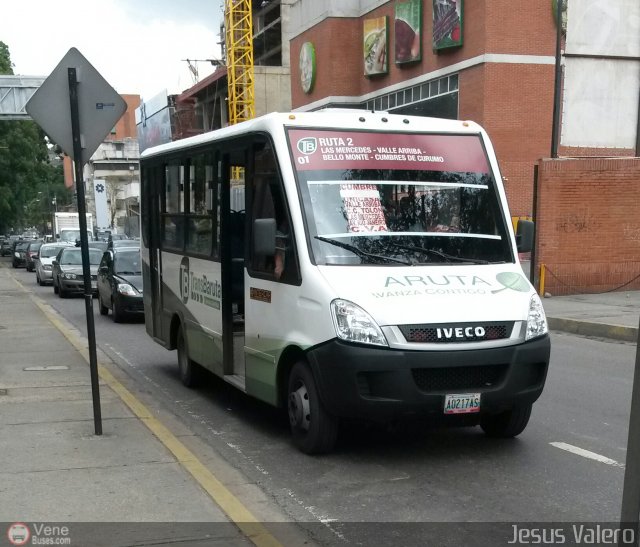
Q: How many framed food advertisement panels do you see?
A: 3